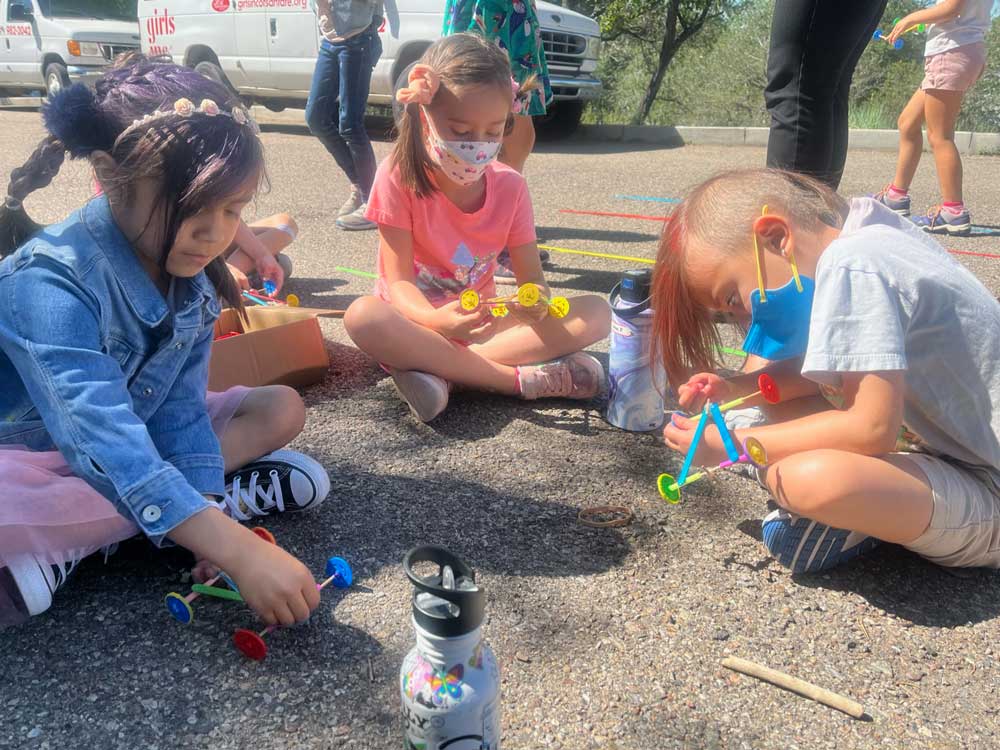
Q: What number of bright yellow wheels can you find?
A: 4